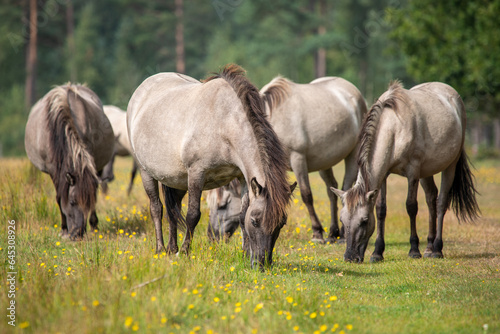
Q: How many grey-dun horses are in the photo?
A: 5